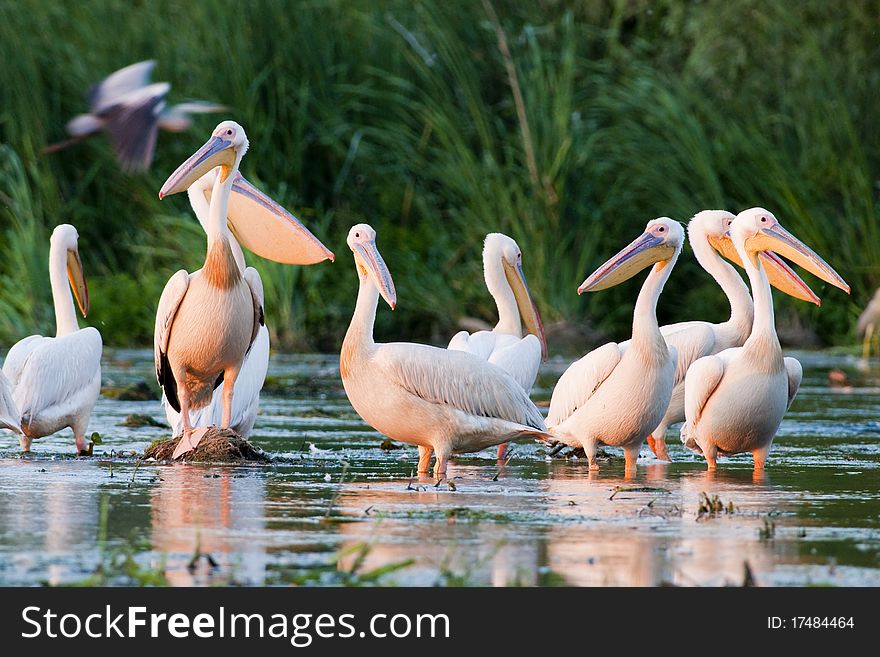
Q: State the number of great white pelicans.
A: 8